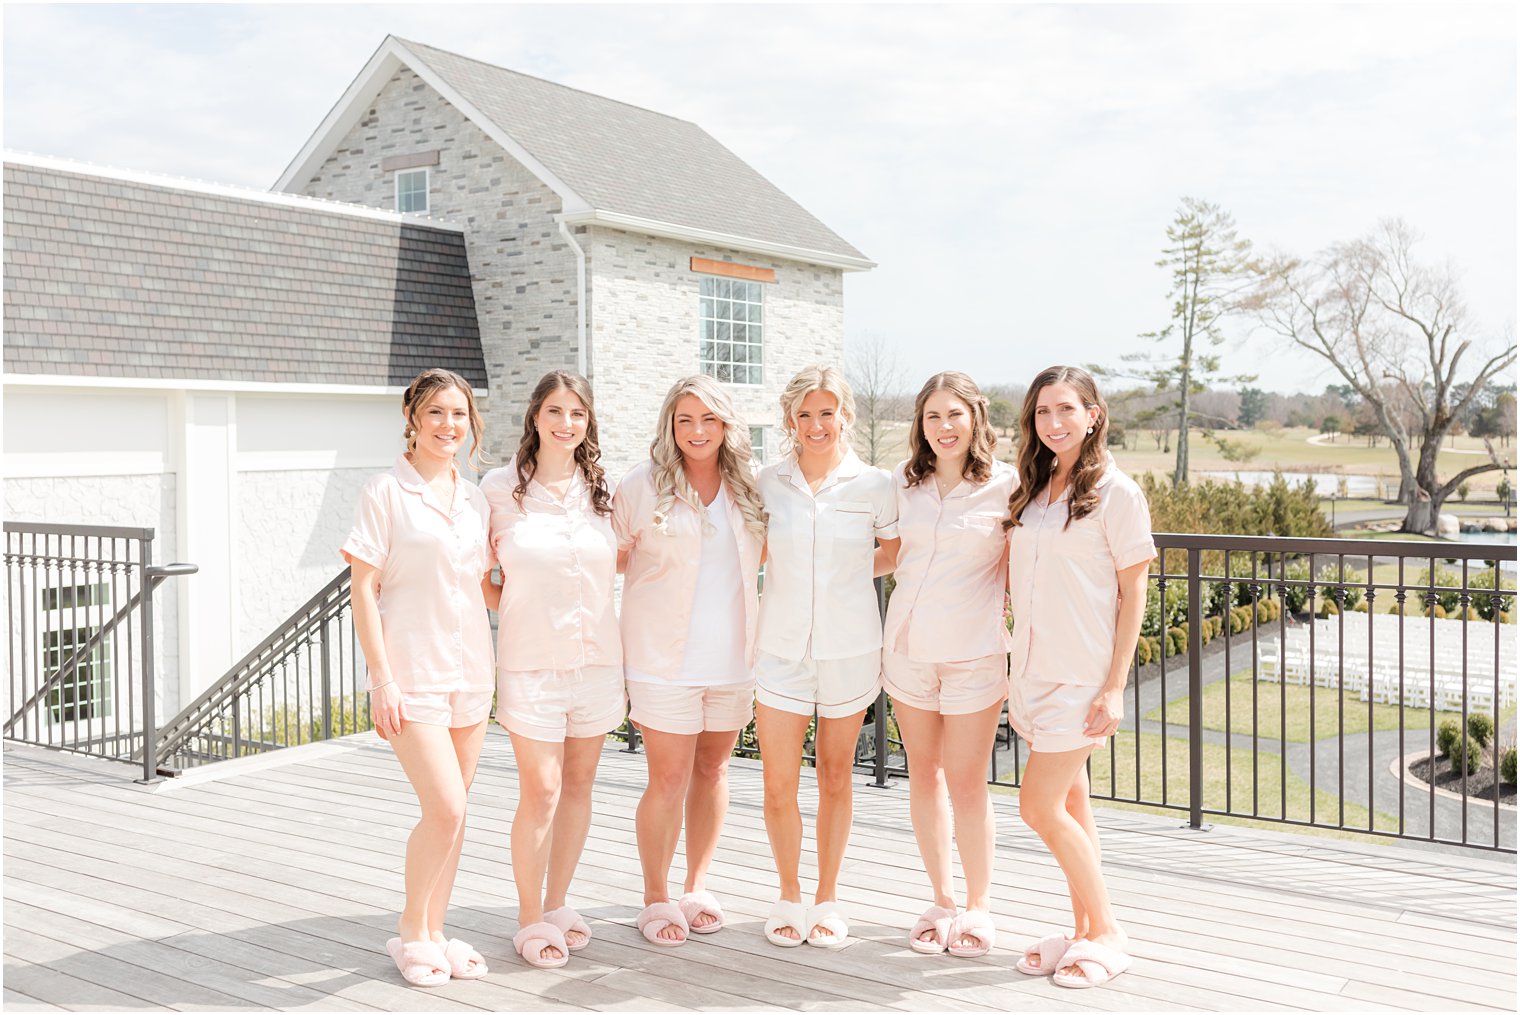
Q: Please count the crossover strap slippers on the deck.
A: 12